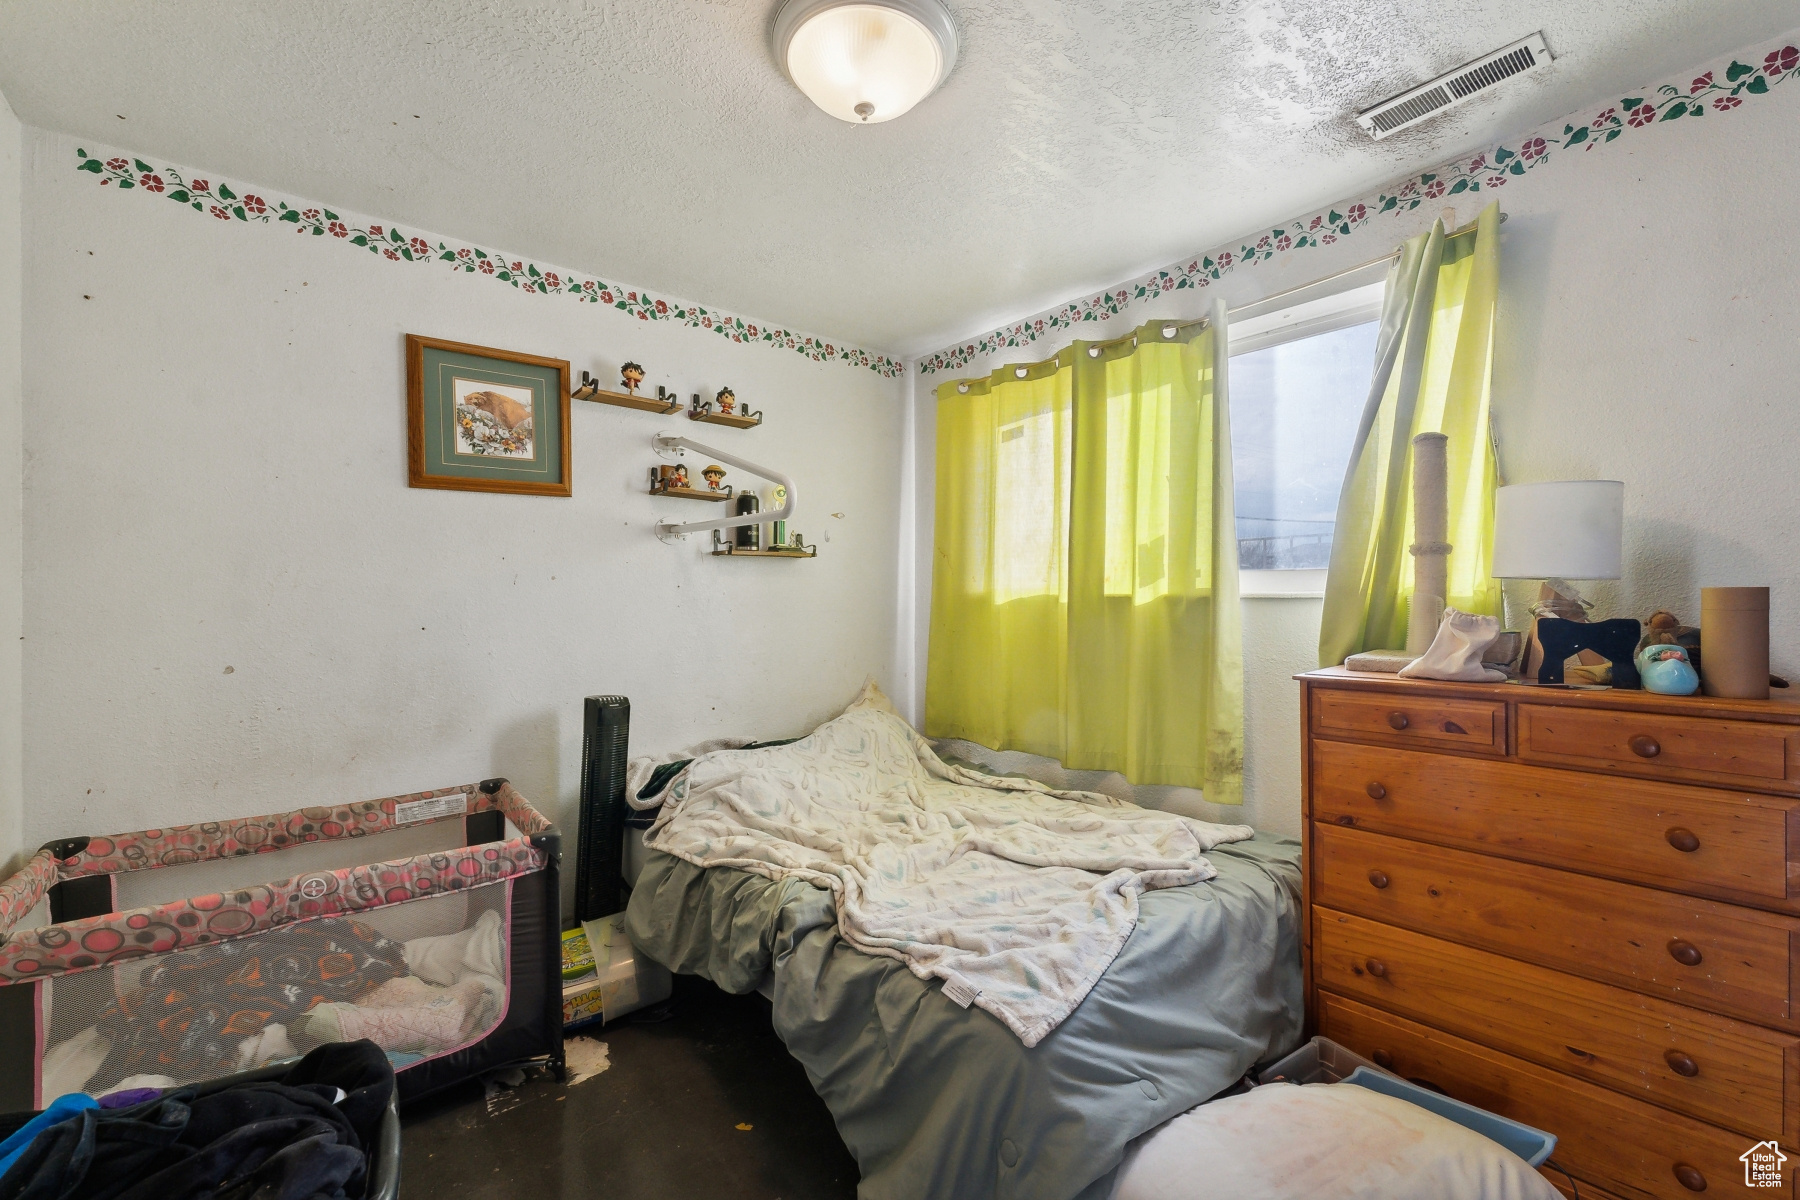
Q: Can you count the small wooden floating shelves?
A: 4